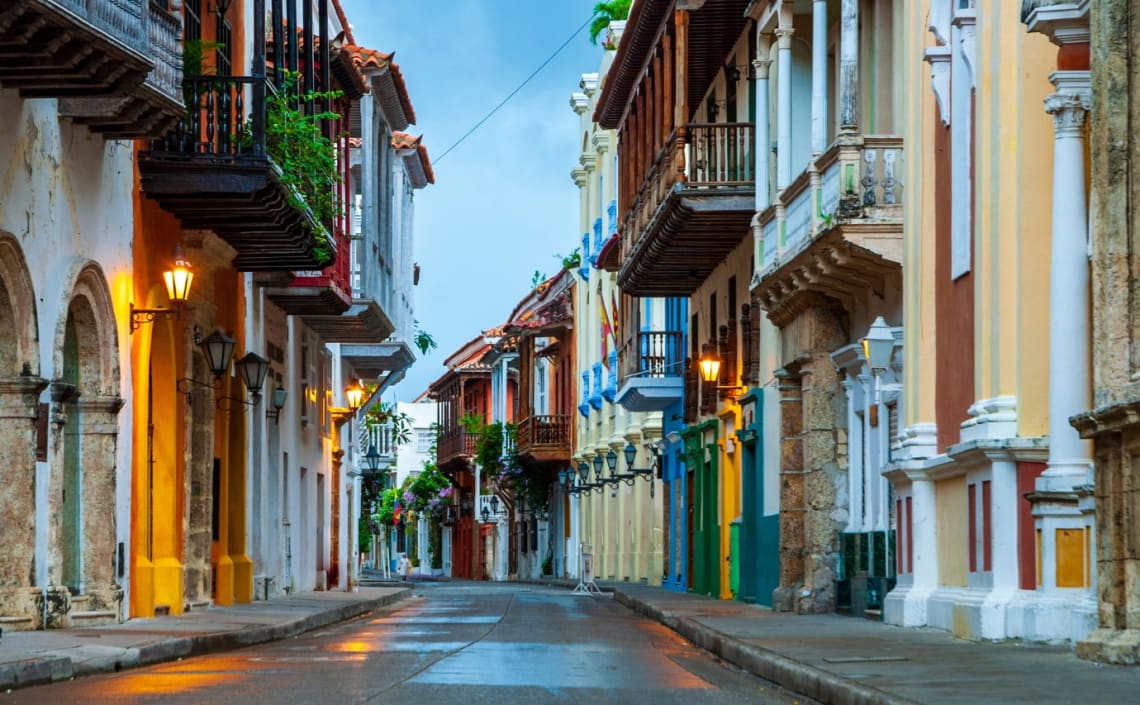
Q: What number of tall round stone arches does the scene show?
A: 2